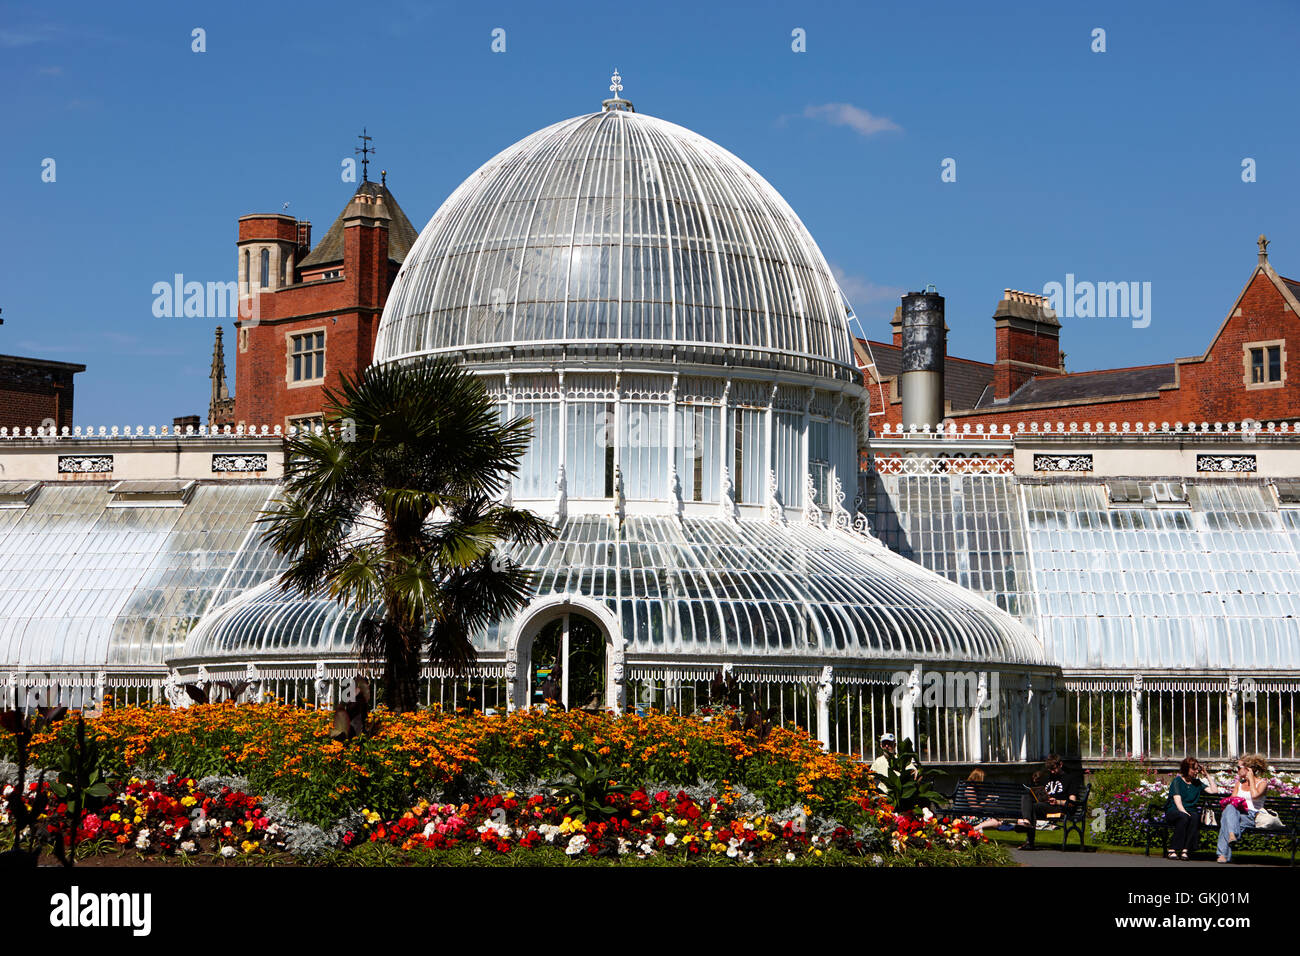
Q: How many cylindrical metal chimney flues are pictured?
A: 1